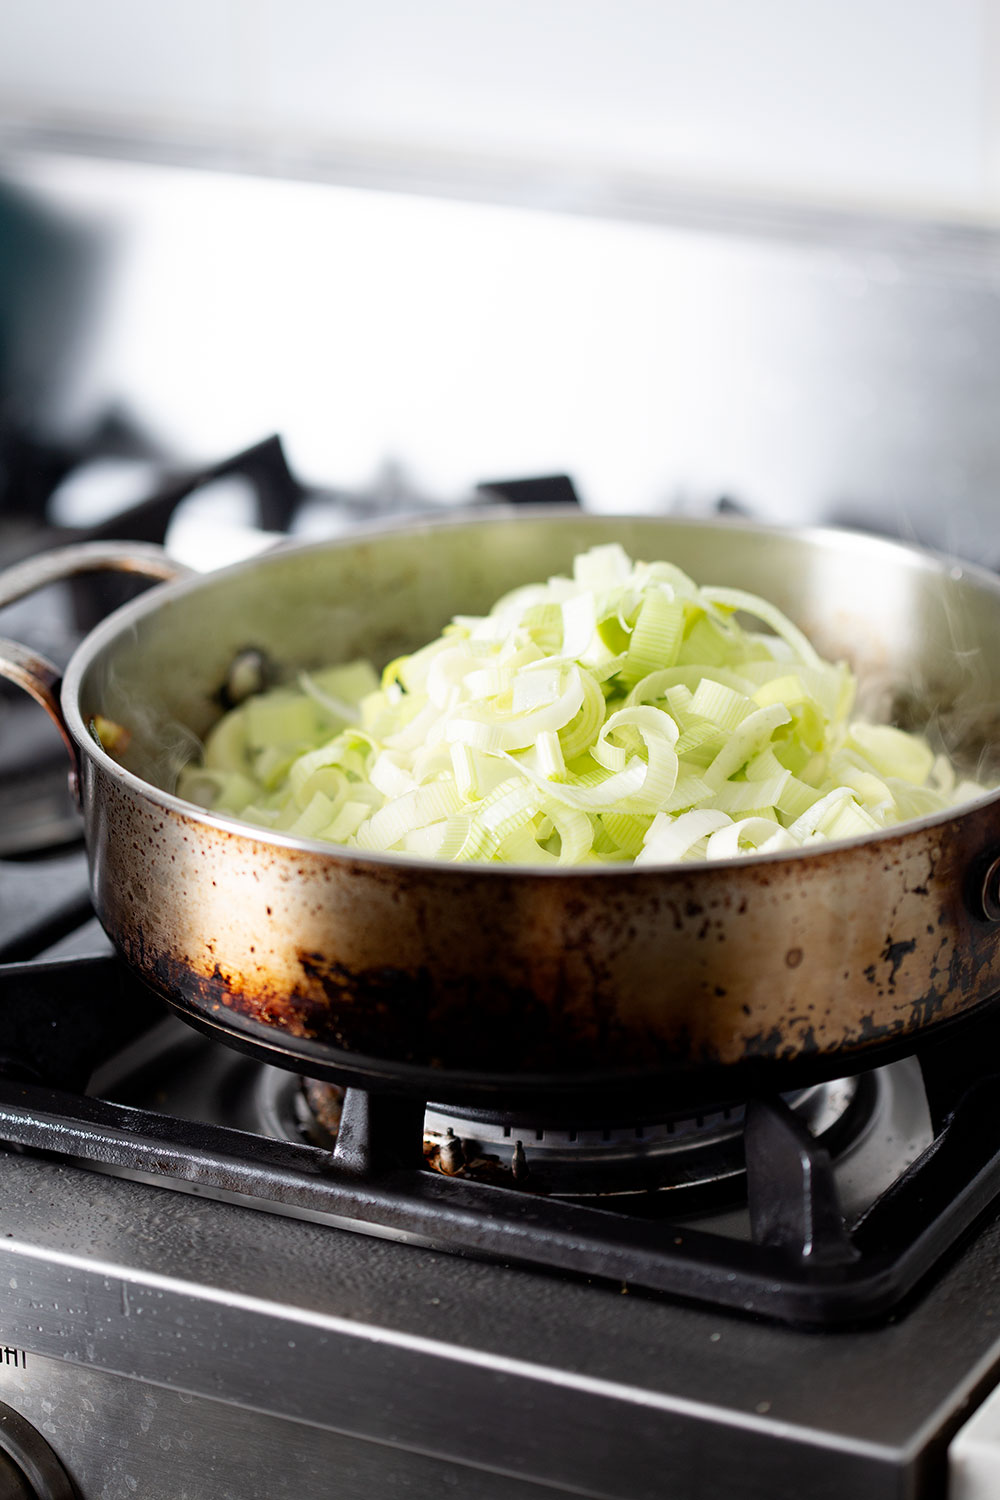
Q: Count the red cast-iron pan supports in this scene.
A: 0